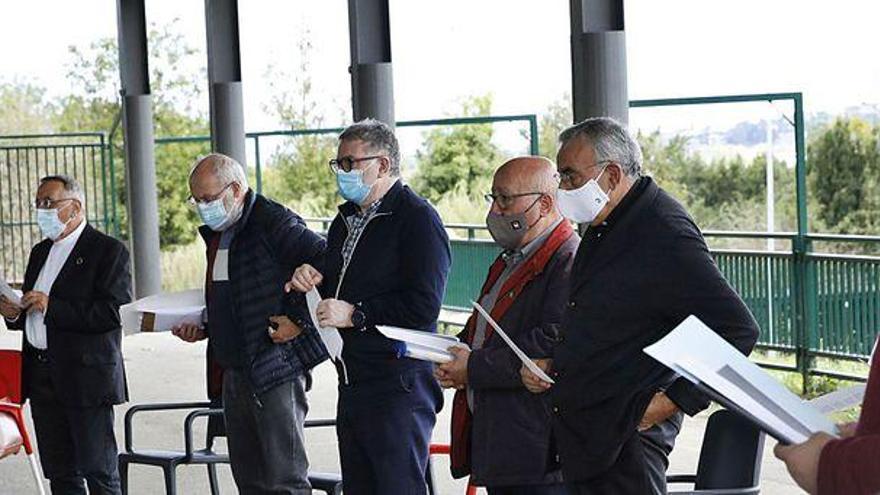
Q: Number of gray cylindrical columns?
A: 4